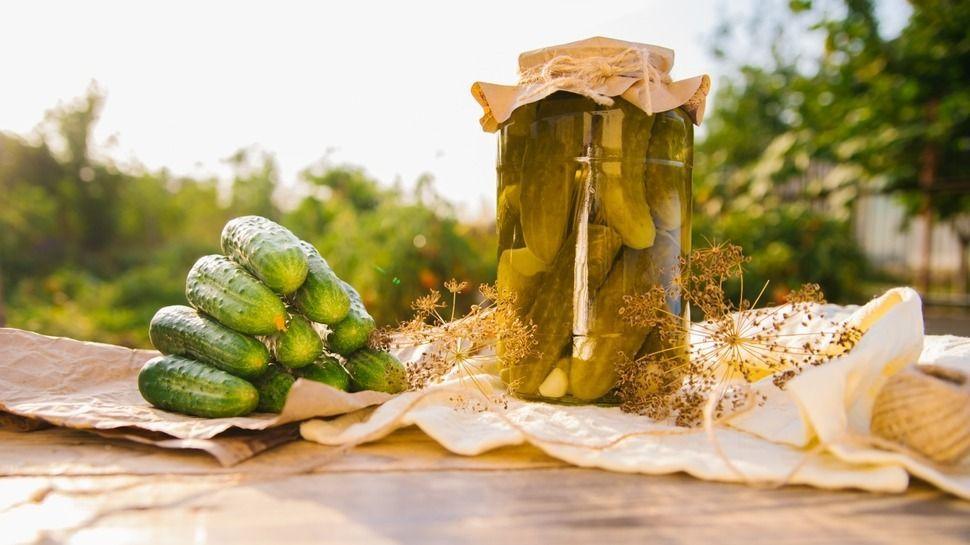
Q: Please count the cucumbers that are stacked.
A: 10